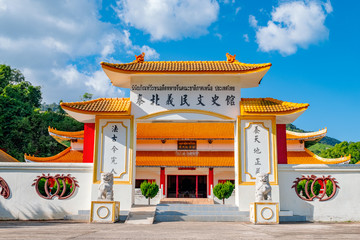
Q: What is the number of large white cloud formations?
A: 3